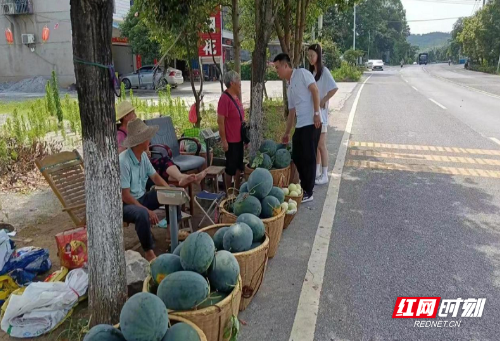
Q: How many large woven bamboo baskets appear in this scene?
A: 5